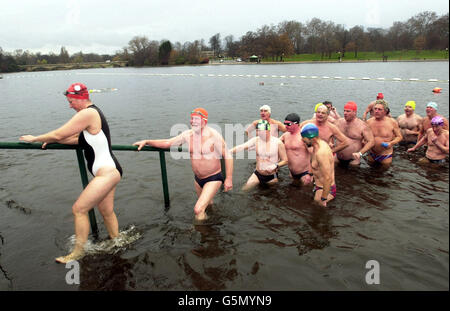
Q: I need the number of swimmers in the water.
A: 15